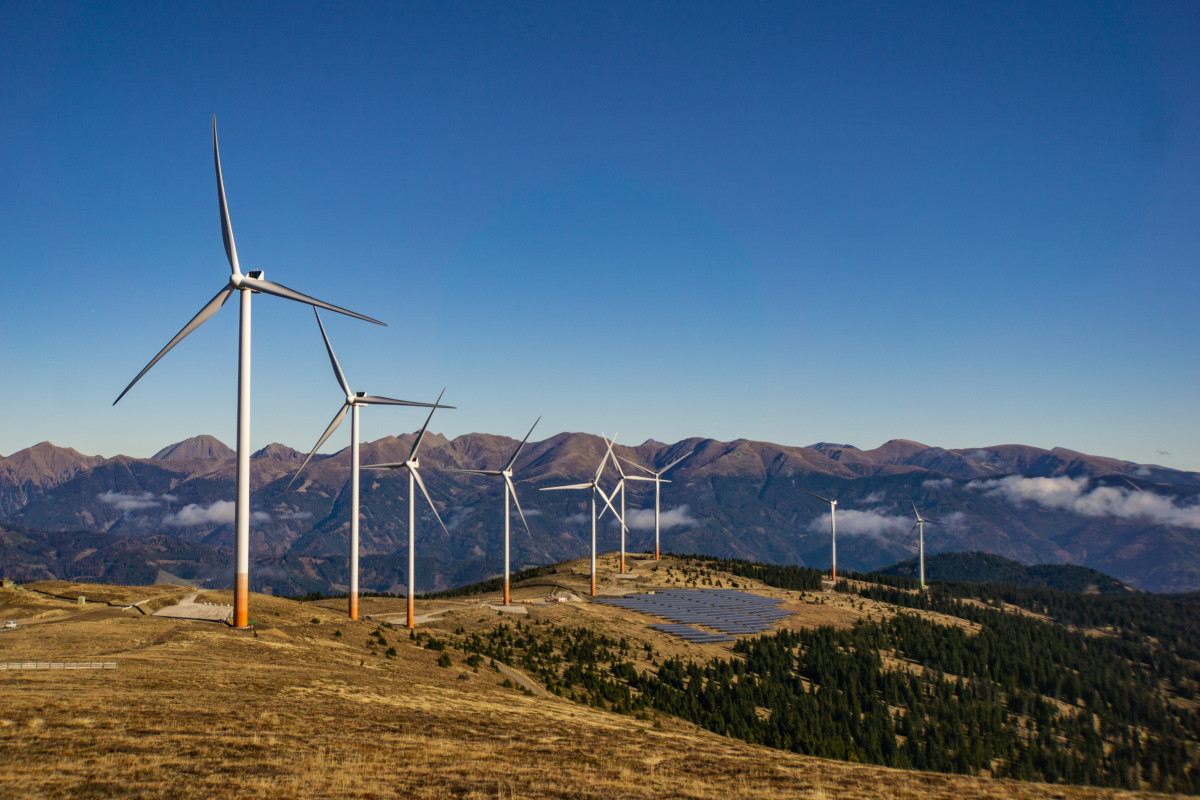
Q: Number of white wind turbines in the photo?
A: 9